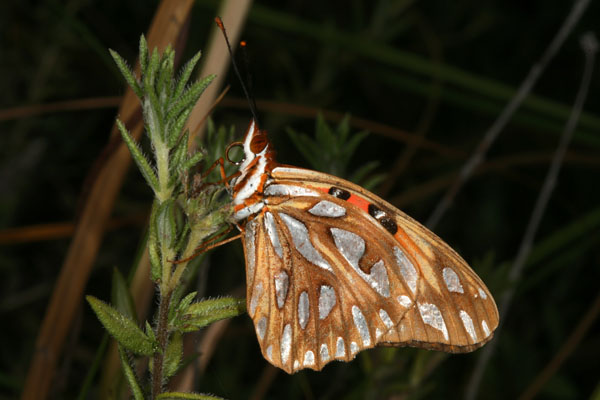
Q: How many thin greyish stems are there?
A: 2